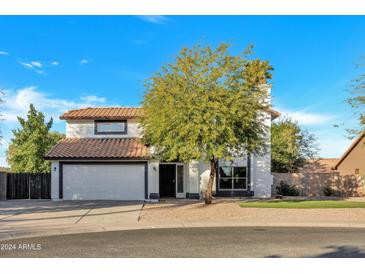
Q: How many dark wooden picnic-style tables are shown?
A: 0